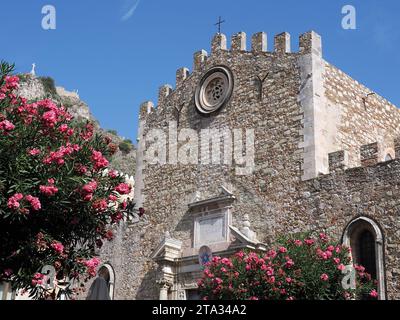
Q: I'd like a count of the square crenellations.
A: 12